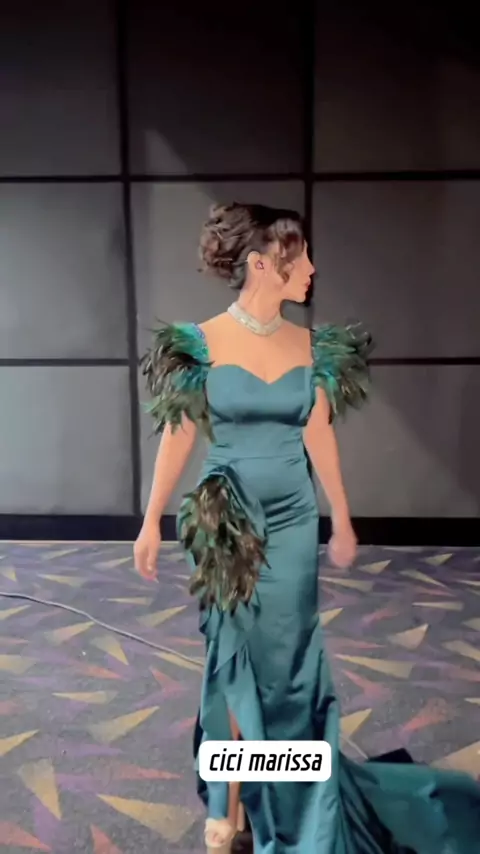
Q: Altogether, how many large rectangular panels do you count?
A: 9